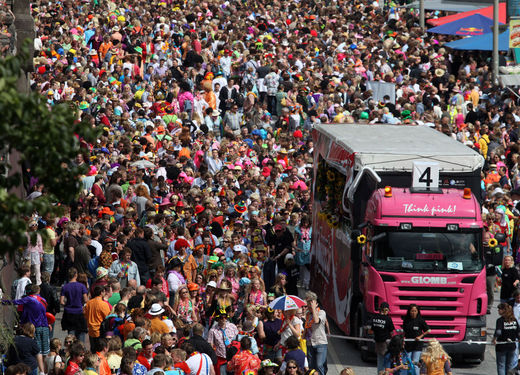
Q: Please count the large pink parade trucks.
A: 1